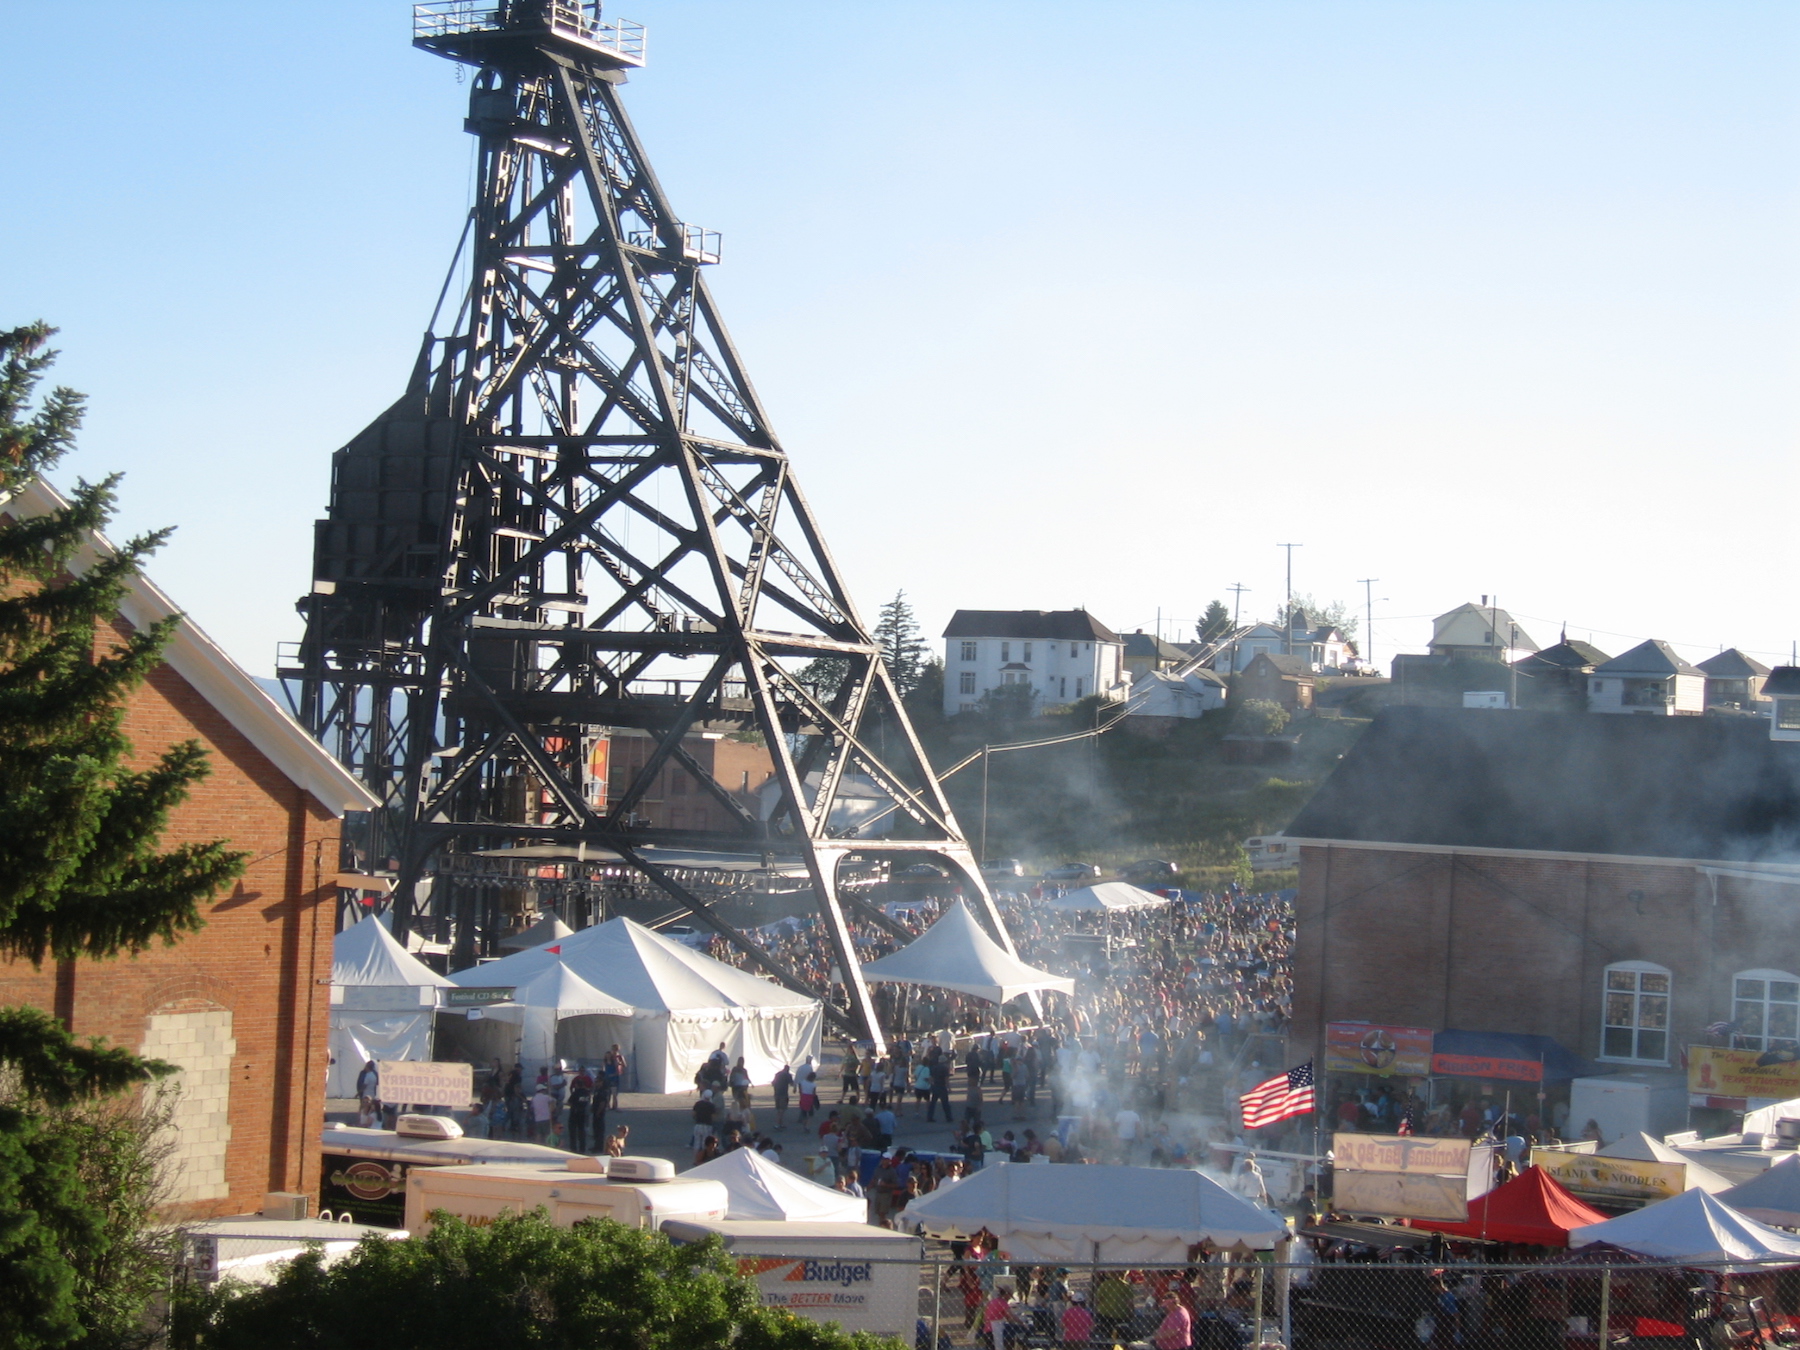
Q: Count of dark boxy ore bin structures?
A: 1